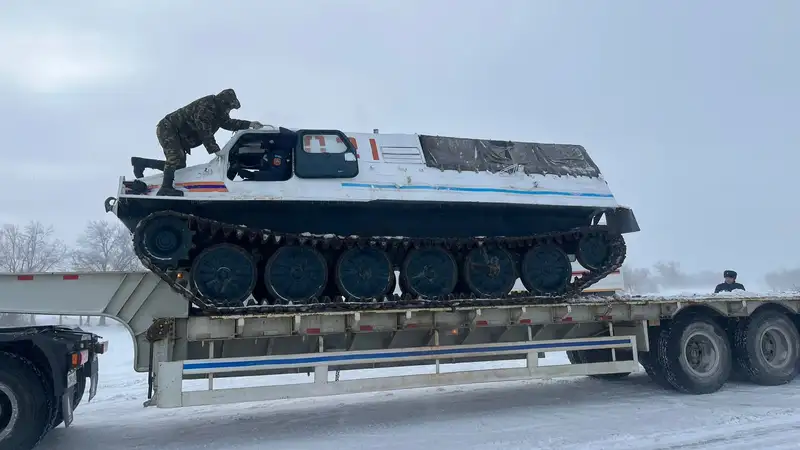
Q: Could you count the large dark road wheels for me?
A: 6